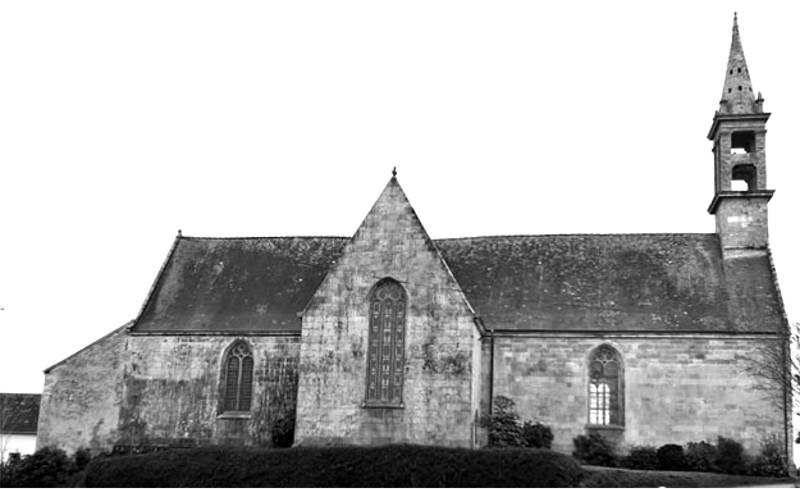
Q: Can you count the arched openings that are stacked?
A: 2